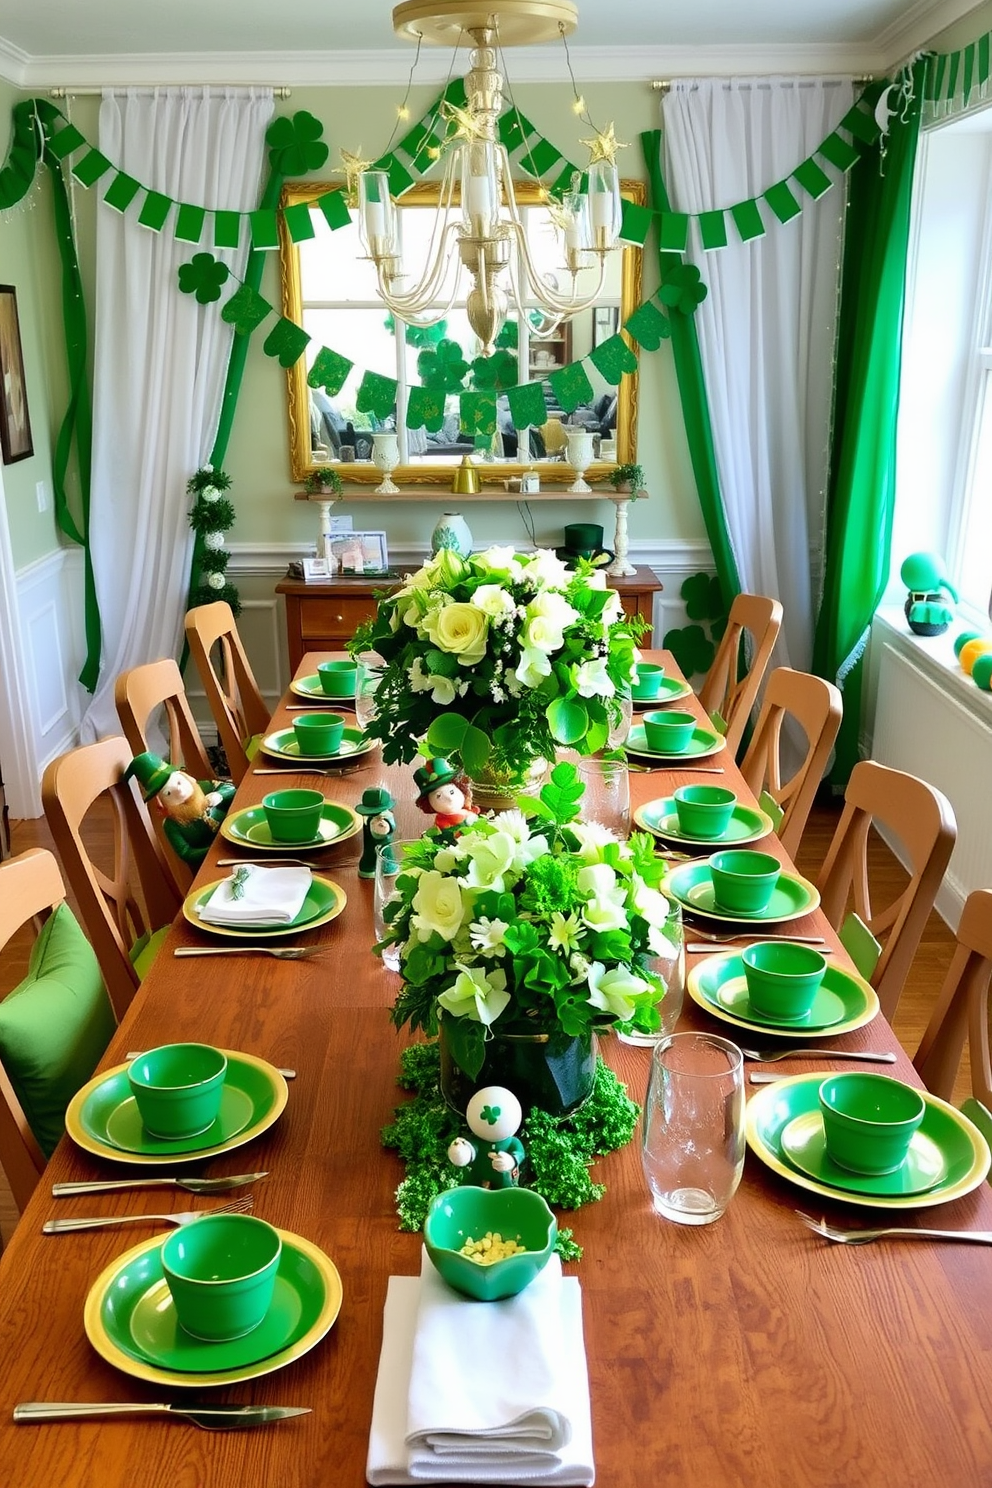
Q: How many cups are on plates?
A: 11